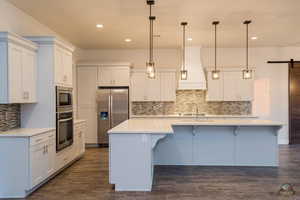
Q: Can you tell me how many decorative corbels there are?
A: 4